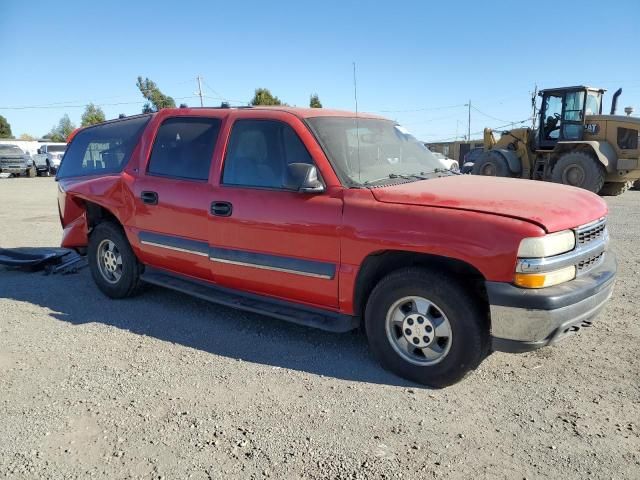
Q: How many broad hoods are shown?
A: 1